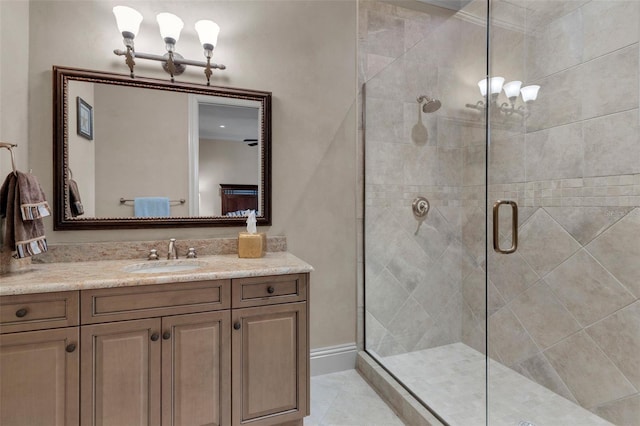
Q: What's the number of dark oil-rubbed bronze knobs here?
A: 6